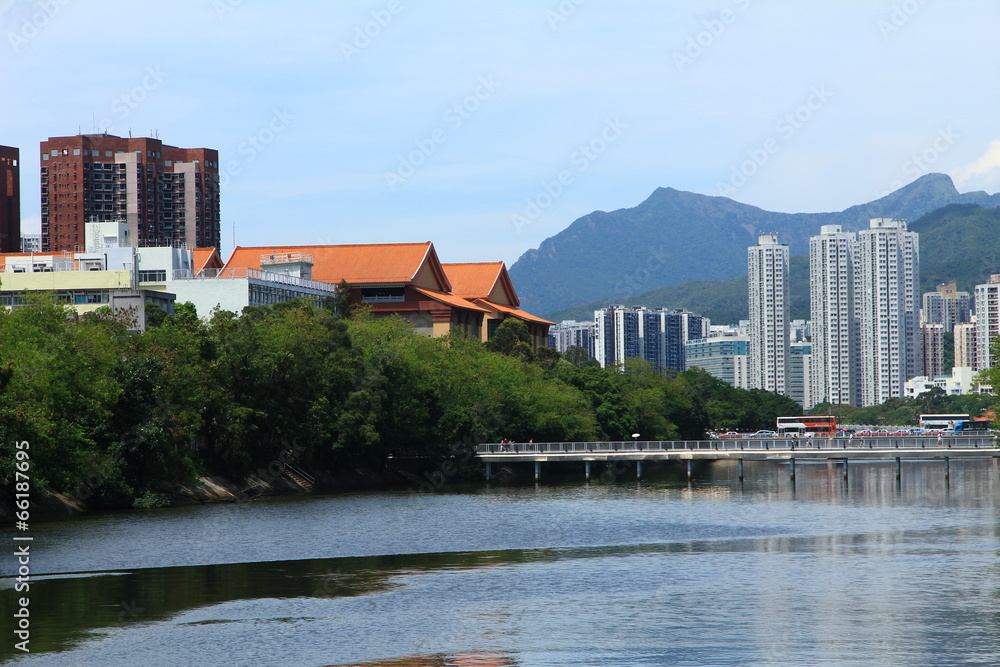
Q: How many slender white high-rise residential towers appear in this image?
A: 3